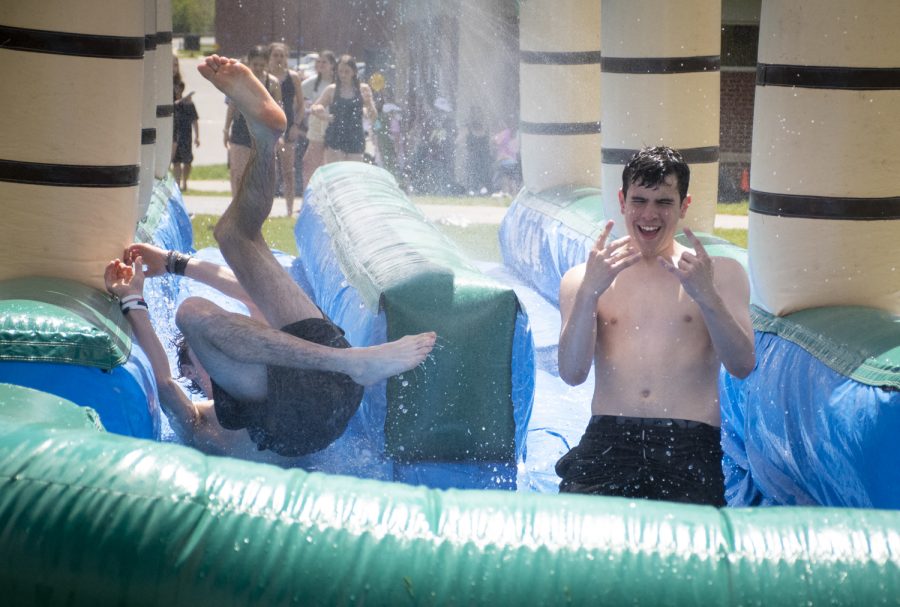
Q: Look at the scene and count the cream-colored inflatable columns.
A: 6